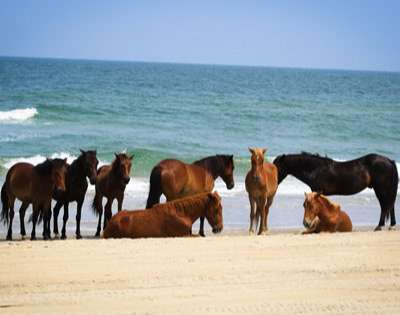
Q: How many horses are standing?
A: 6